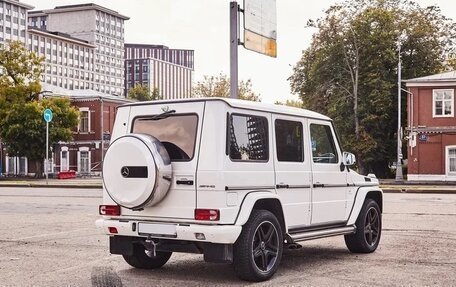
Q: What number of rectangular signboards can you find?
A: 1